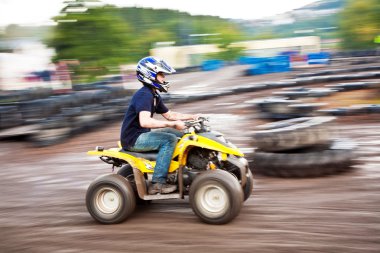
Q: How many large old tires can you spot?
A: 2